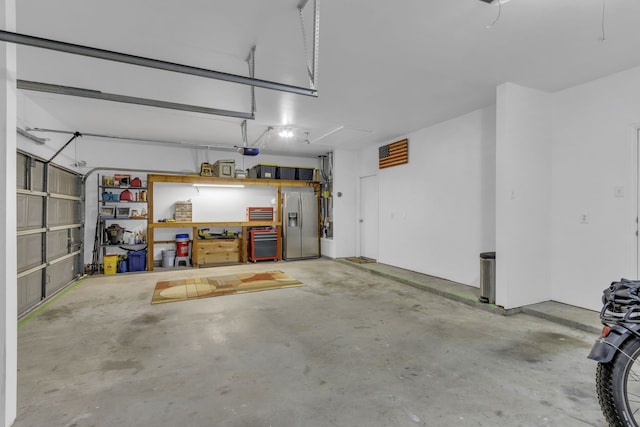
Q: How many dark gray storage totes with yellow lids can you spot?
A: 3